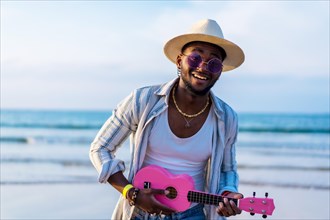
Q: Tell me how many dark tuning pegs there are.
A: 4